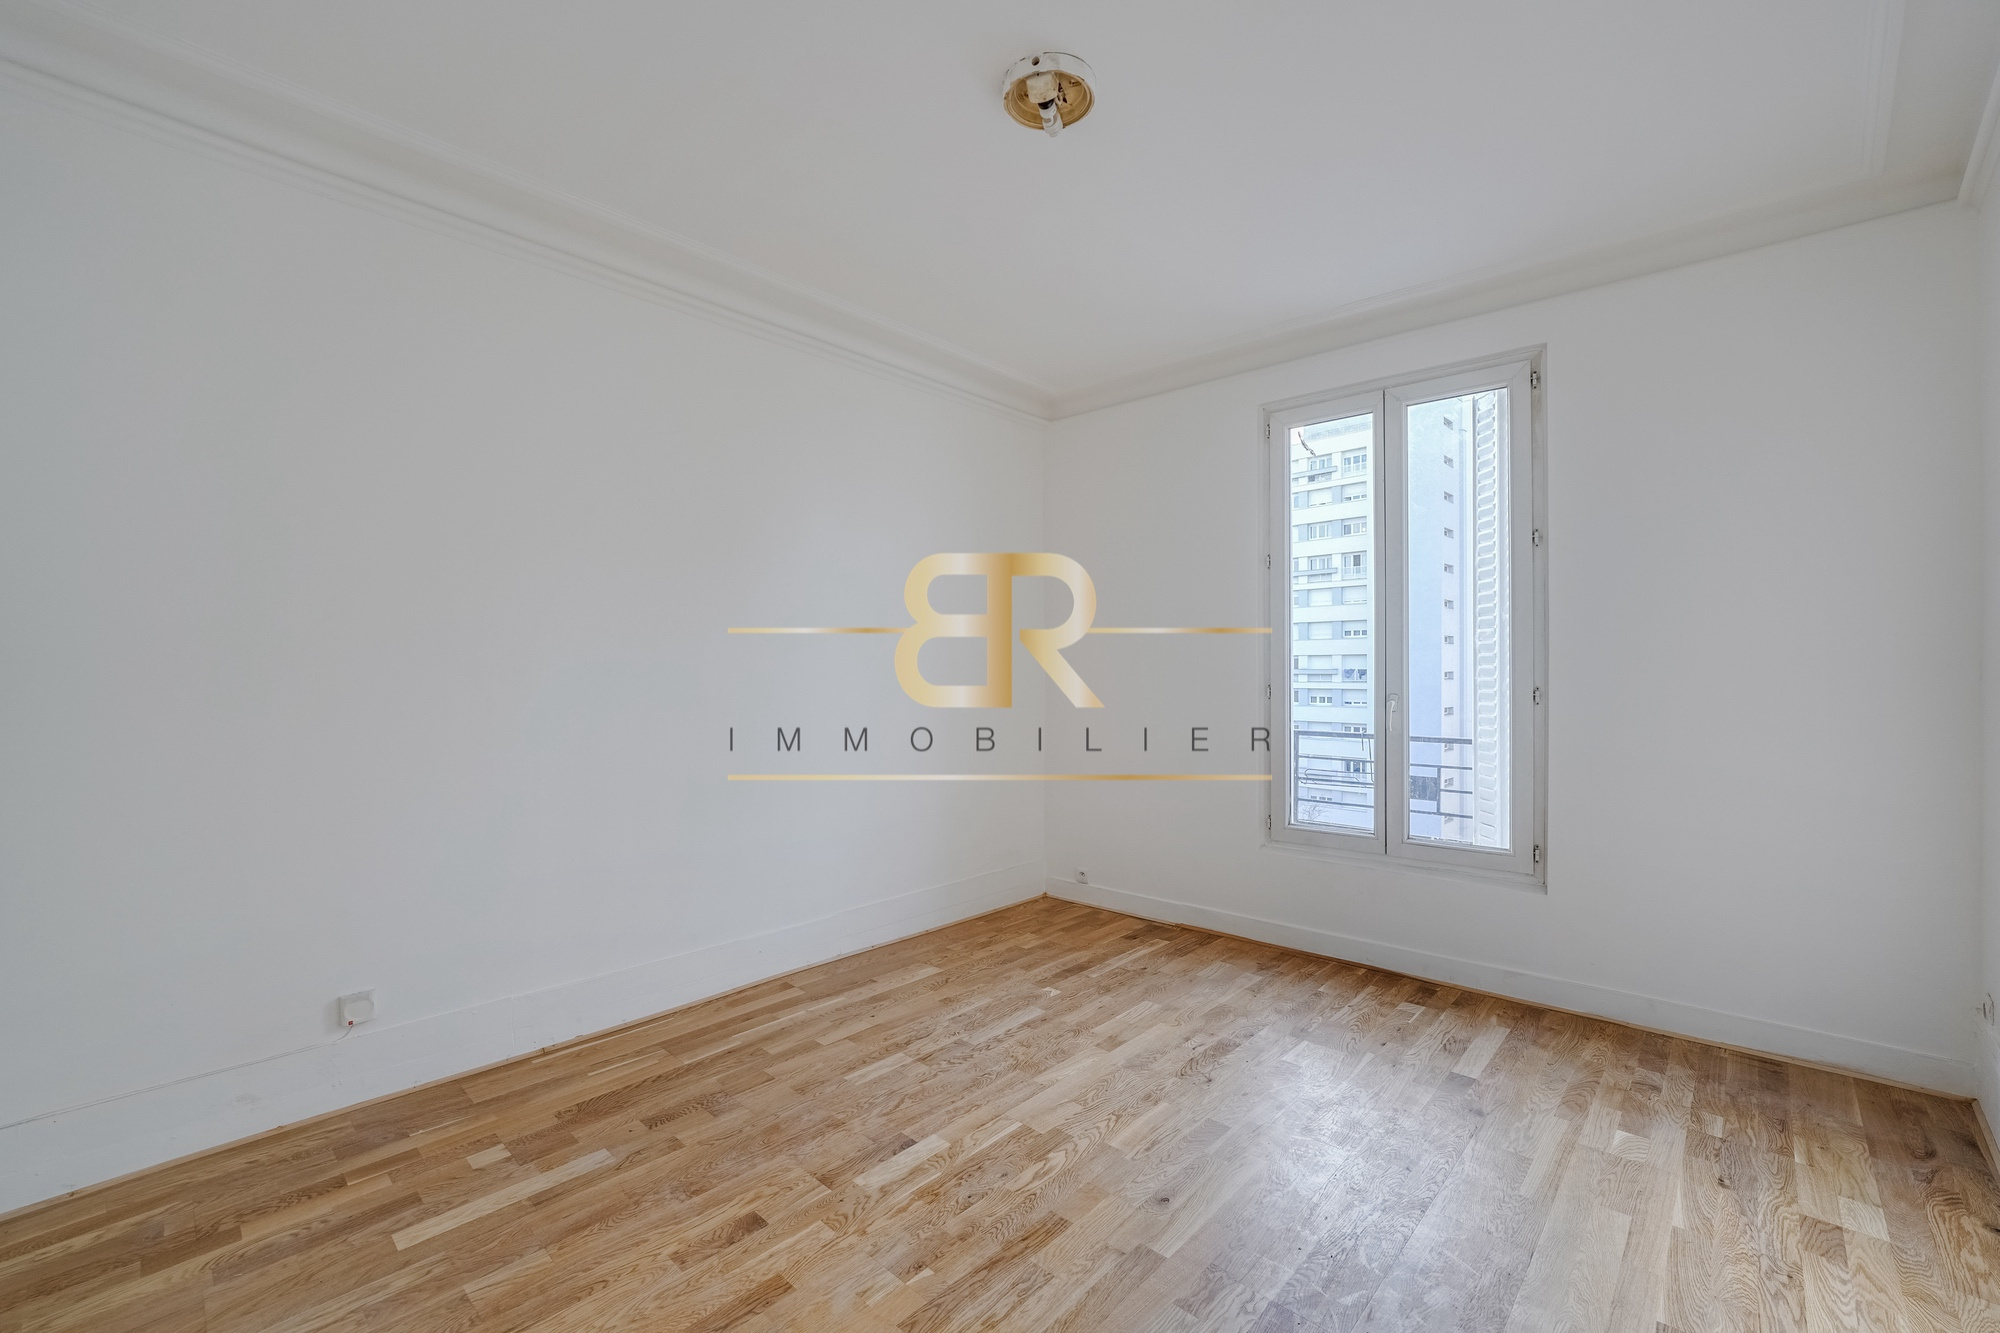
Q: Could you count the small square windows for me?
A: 12